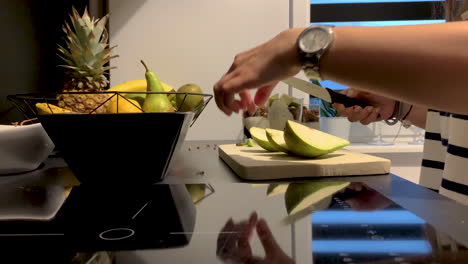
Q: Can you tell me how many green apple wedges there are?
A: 3